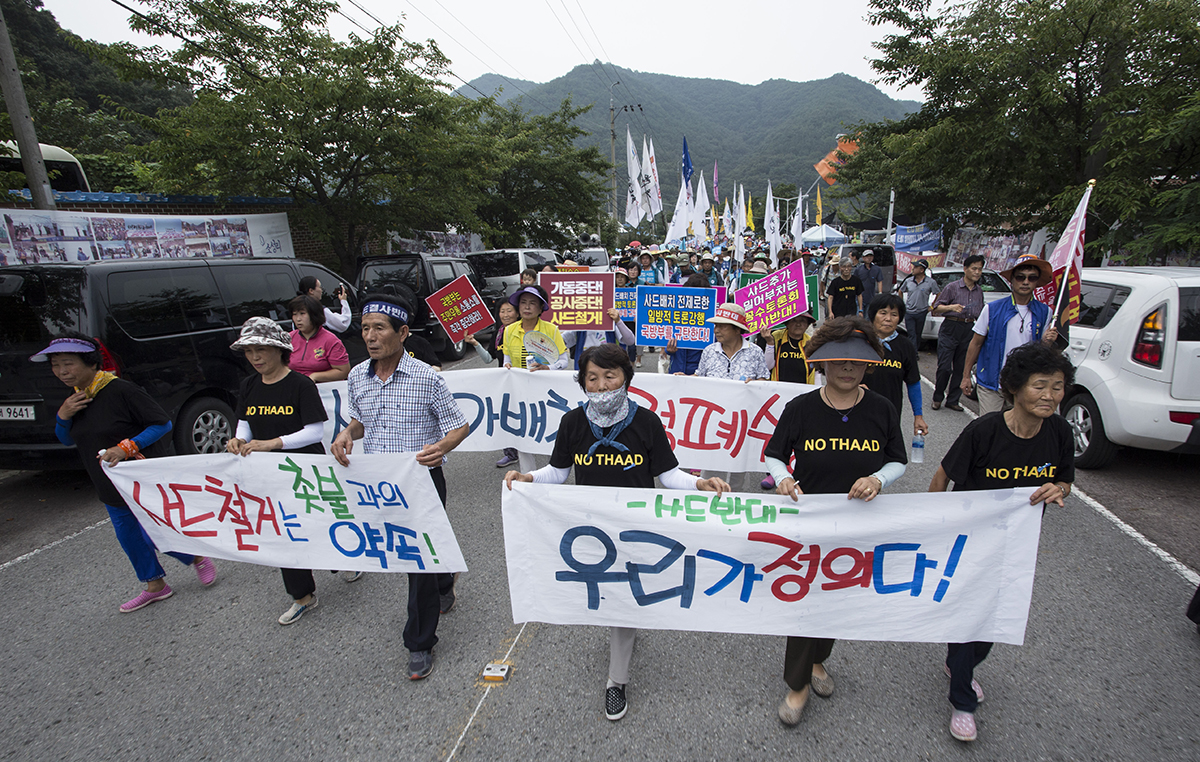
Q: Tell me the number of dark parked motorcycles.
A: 0